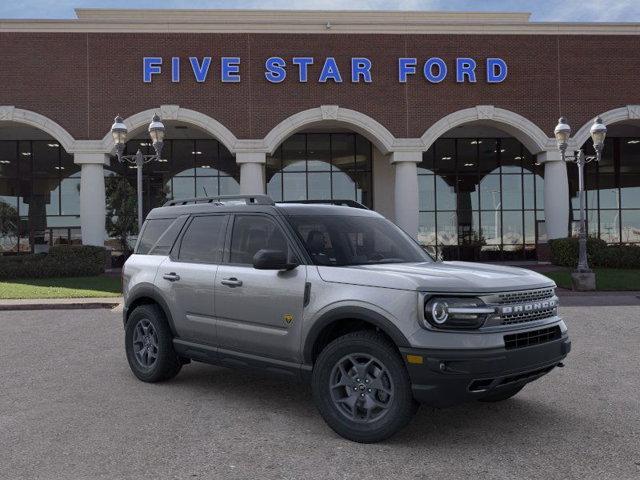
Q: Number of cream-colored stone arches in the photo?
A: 5